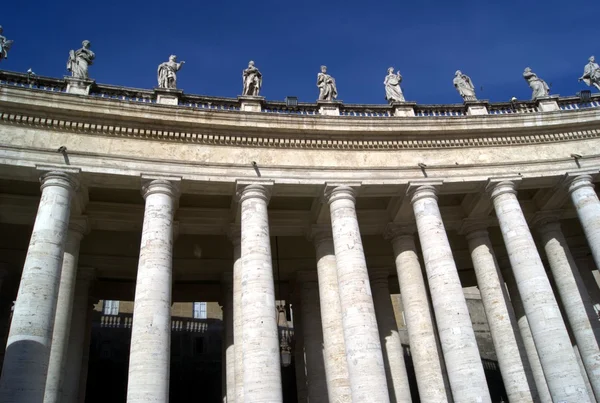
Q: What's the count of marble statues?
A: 9